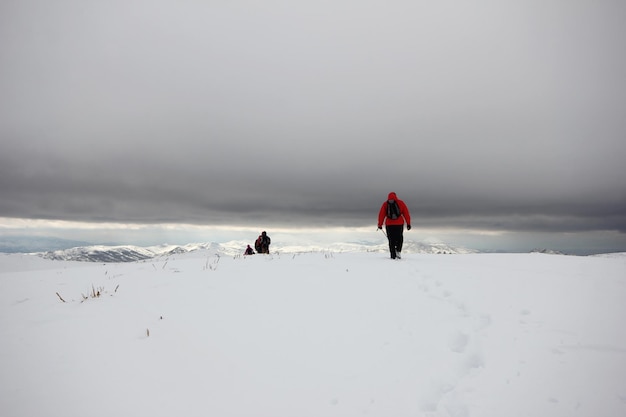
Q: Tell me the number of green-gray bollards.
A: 0